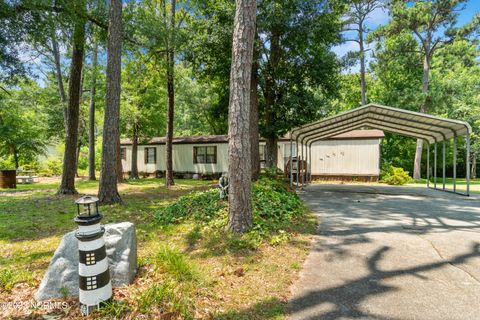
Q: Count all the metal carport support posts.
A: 10